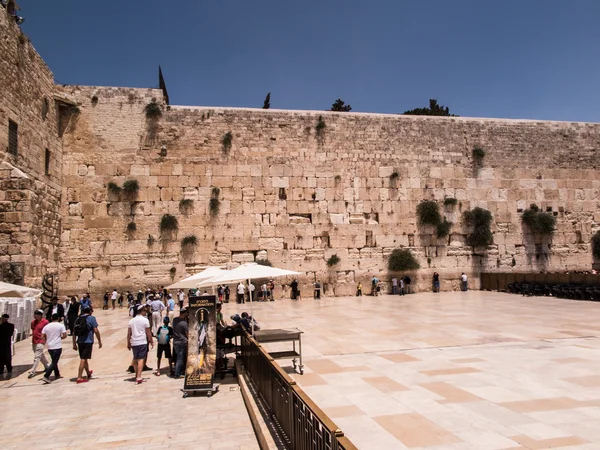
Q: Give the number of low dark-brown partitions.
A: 2